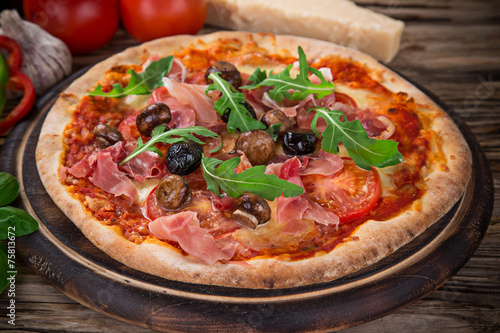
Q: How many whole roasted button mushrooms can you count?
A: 7